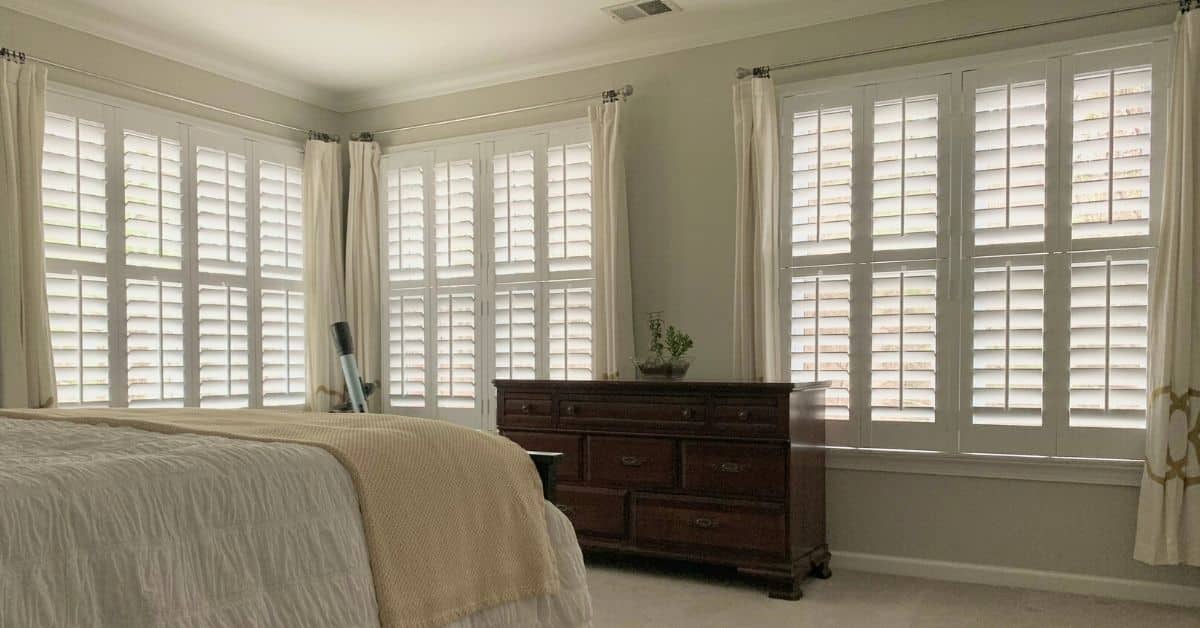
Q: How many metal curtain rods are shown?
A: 3